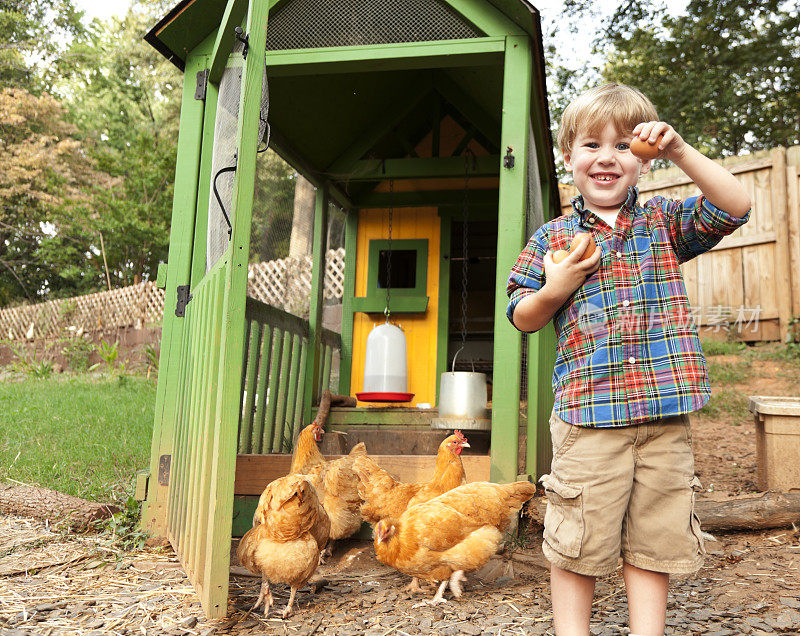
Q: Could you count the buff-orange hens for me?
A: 4